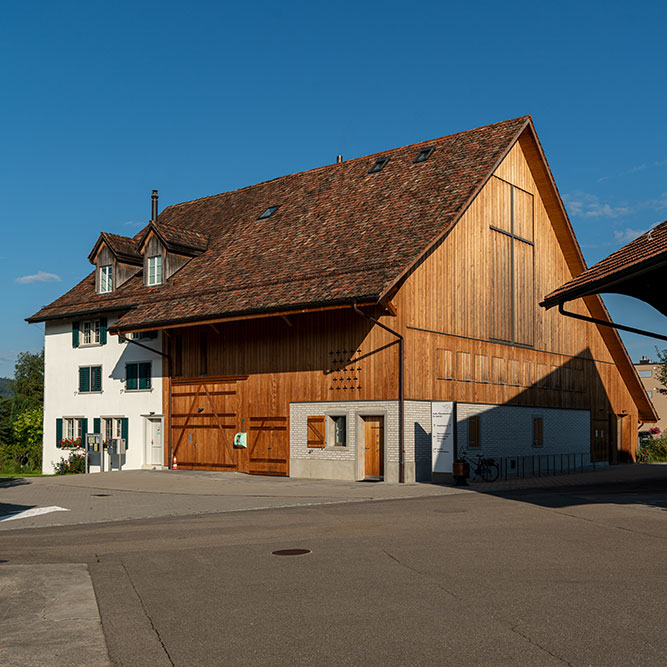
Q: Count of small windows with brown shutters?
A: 3